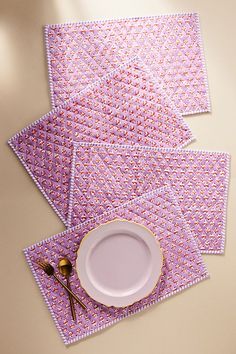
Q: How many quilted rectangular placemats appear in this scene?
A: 4